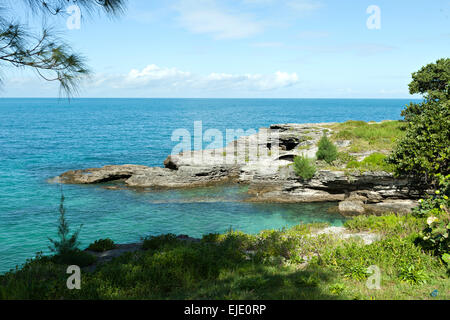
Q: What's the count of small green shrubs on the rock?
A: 2